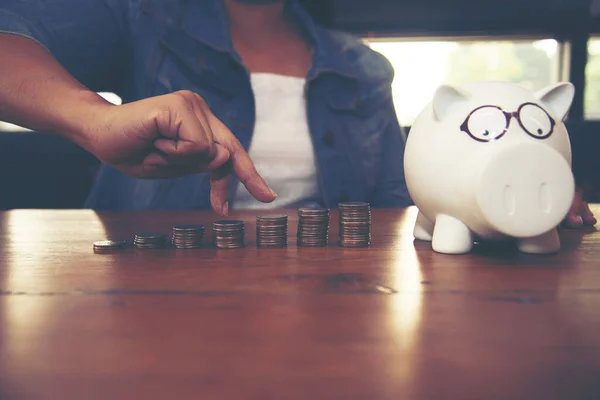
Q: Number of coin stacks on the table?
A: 7